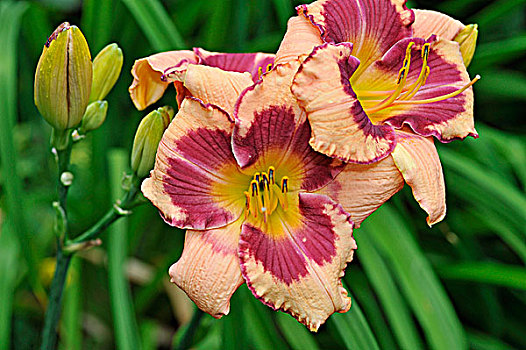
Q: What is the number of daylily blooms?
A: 3